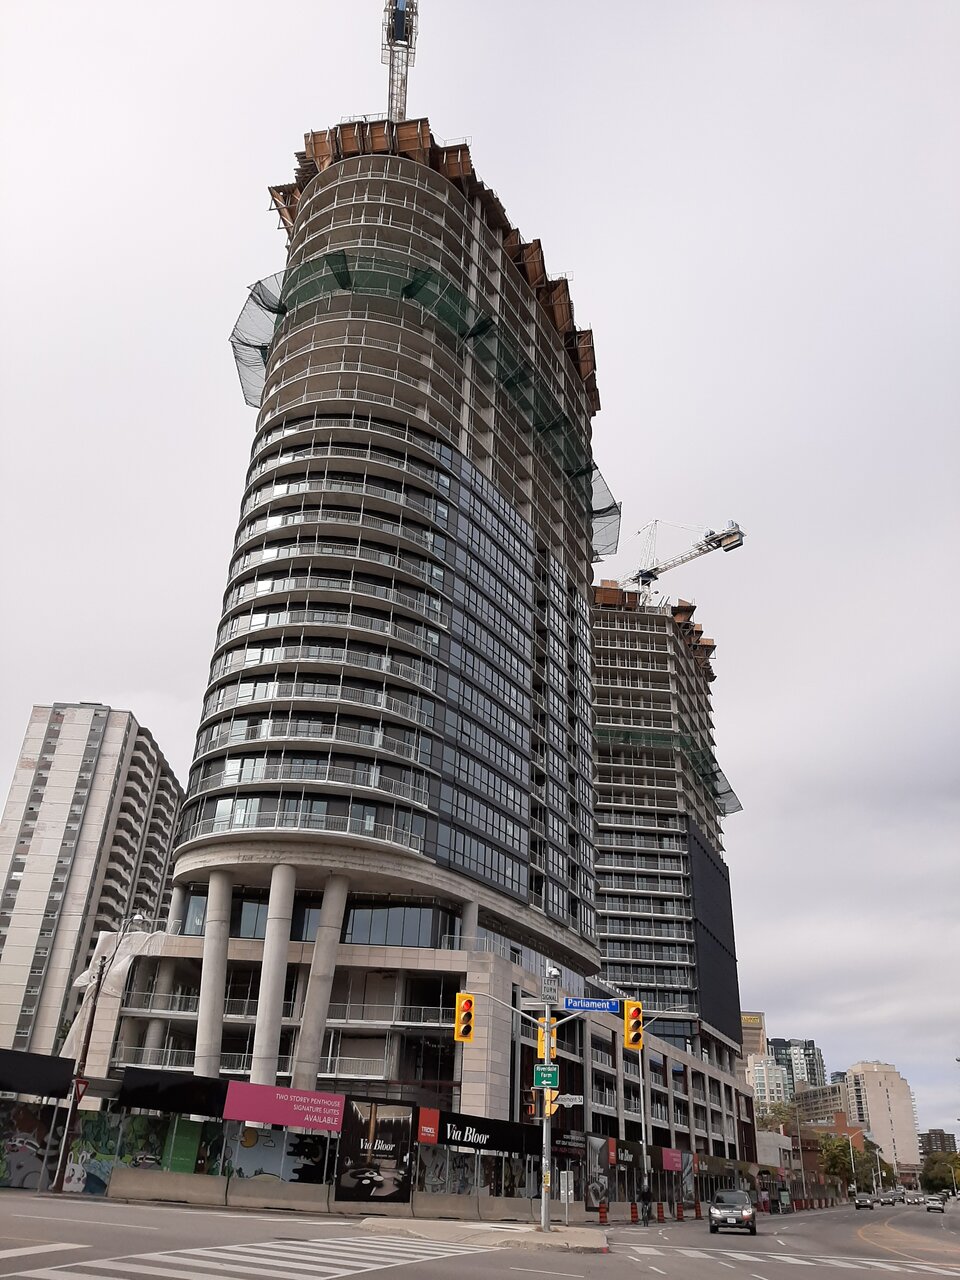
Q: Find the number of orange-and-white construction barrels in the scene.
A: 5